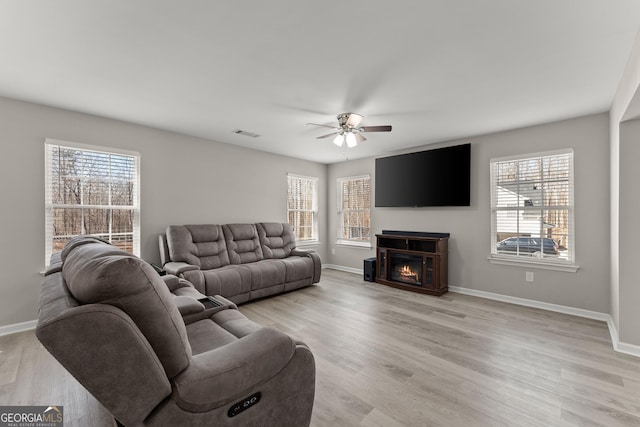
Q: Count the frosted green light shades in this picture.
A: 0